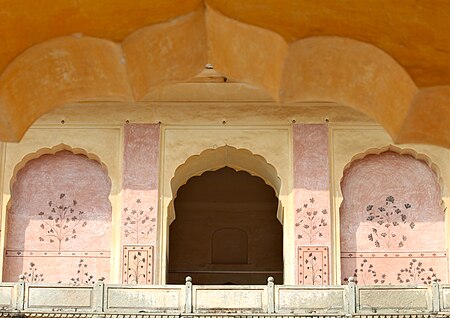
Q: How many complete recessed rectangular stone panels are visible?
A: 5